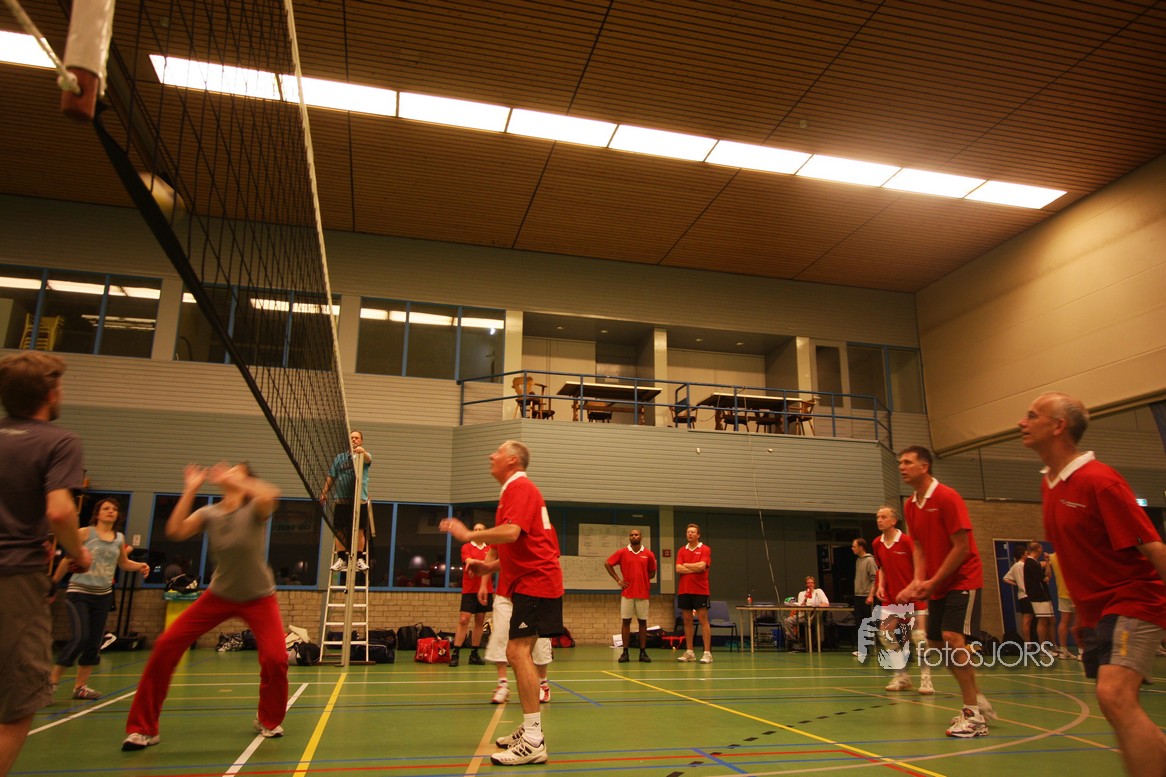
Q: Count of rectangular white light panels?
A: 10